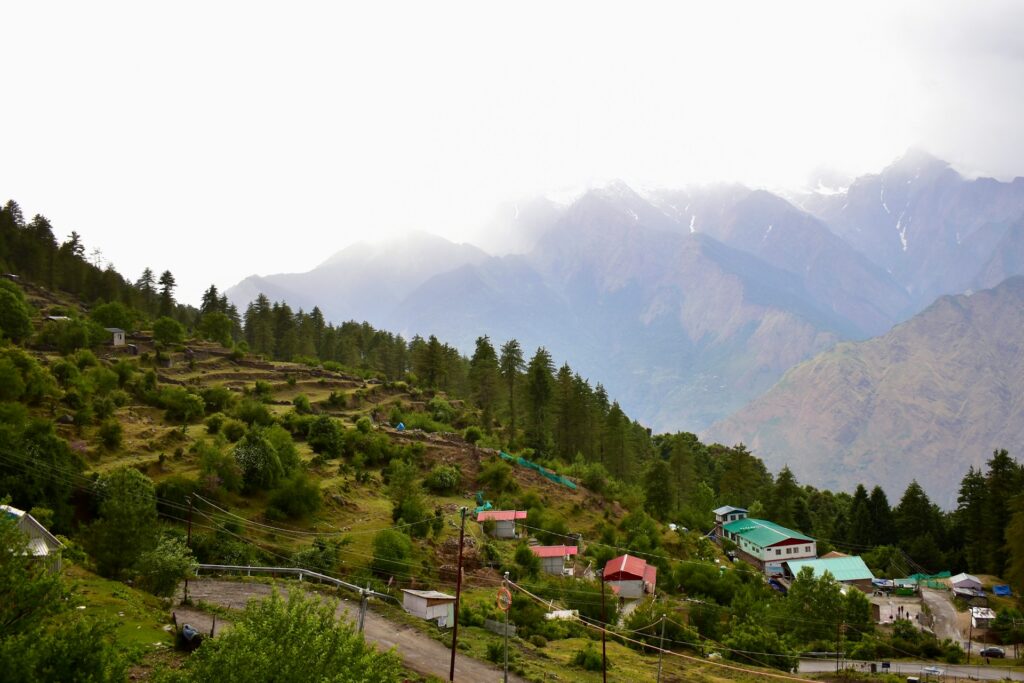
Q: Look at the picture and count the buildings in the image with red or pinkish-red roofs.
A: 3